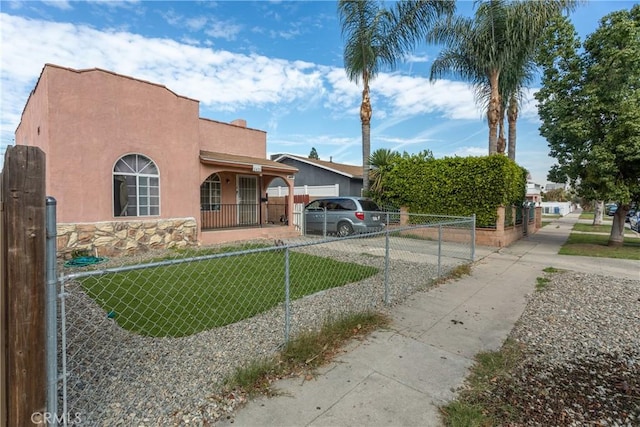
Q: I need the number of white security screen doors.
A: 1